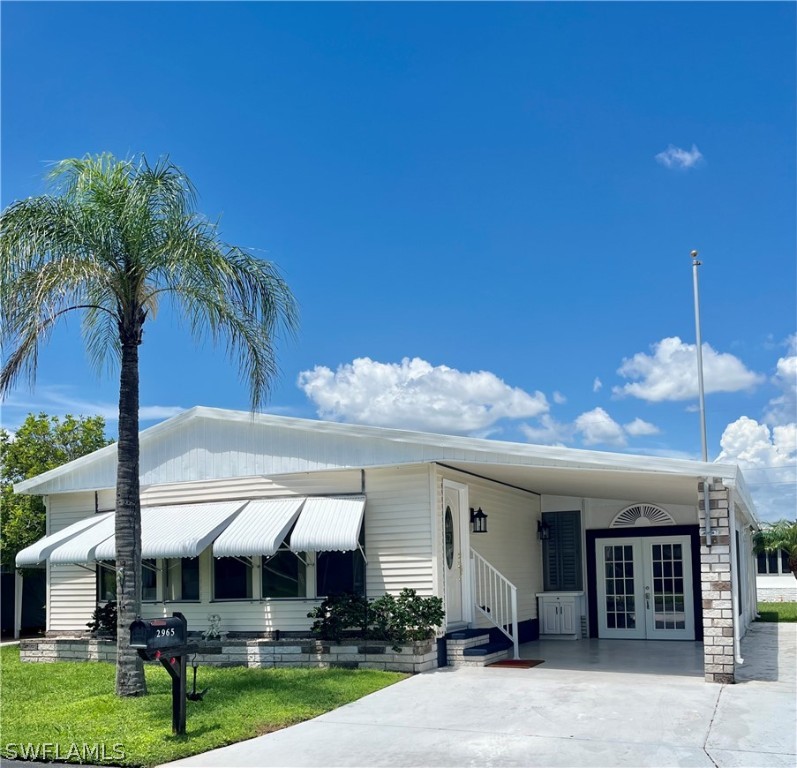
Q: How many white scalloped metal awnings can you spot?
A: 5